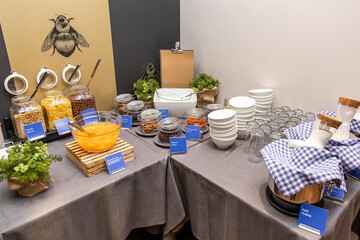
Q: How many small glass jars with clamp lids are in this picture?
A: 6